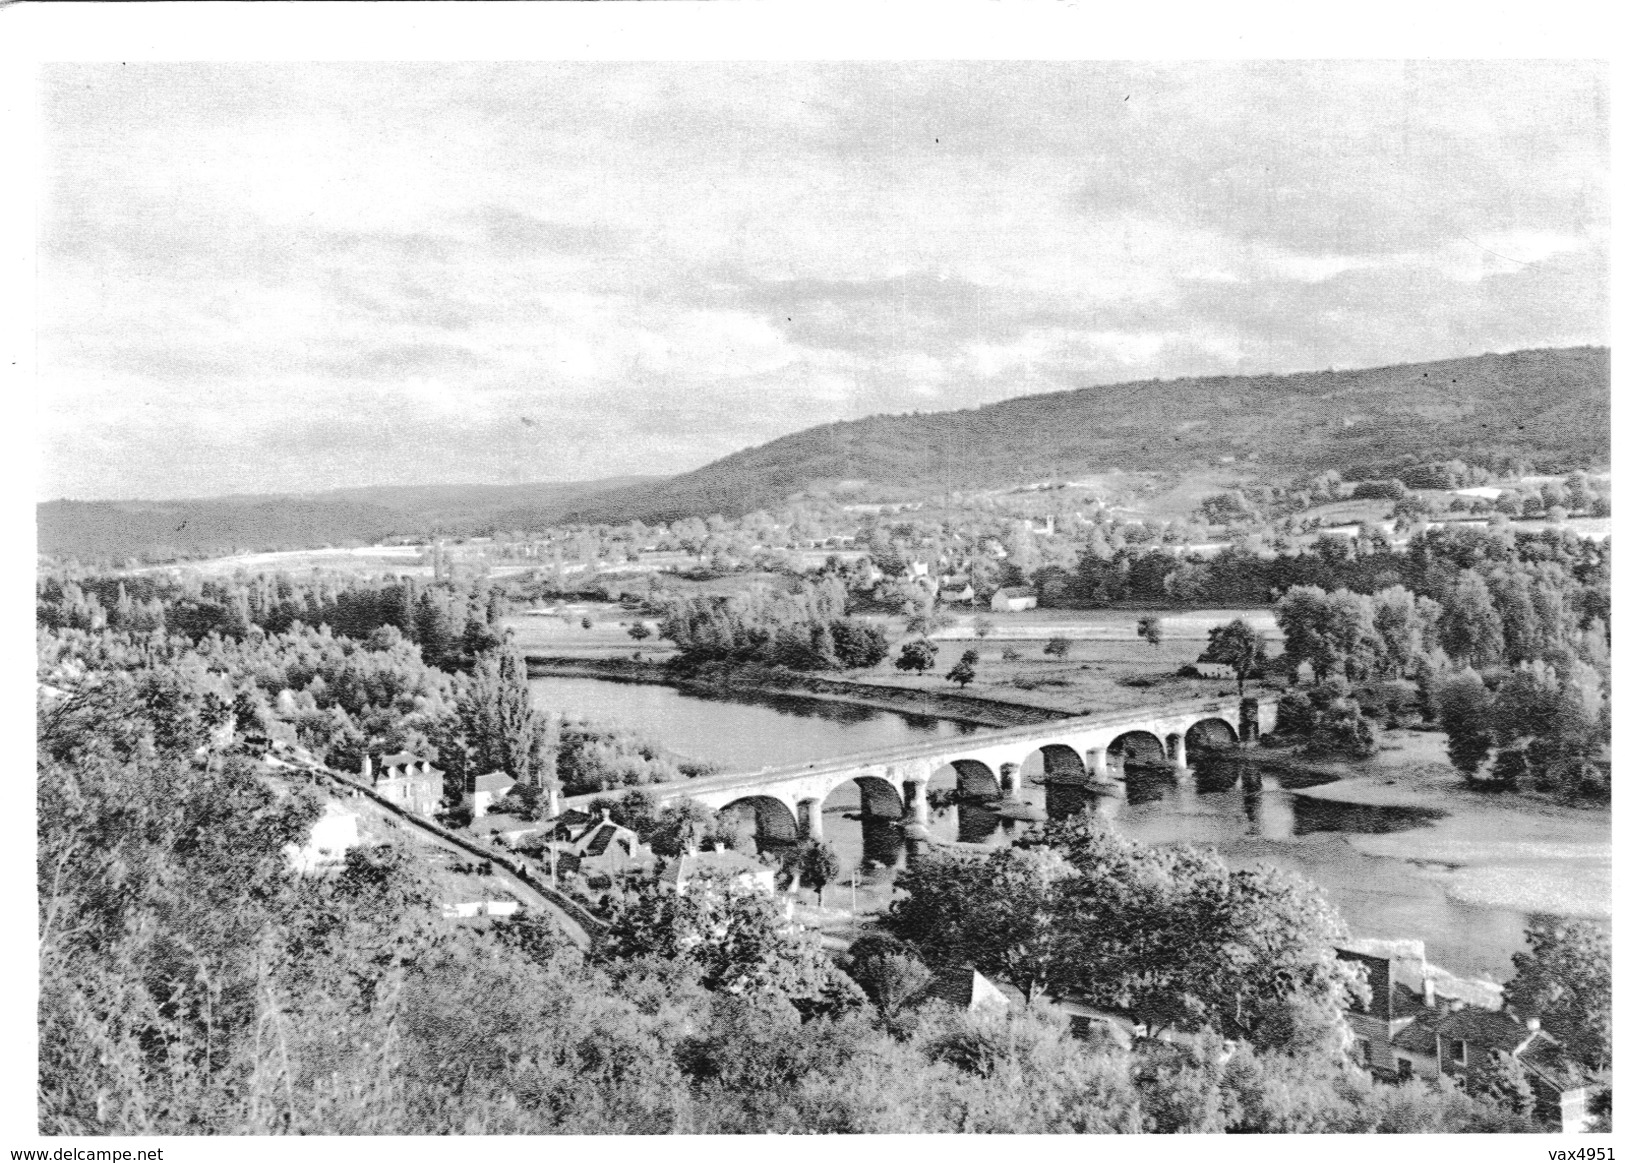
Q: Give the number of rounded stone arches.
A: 6